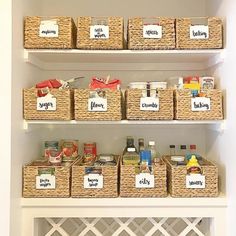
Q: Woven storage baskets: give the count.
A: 12